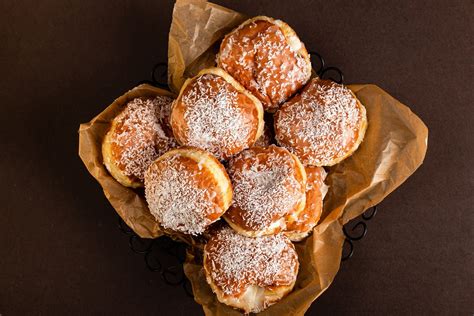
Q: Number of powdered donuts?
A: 8